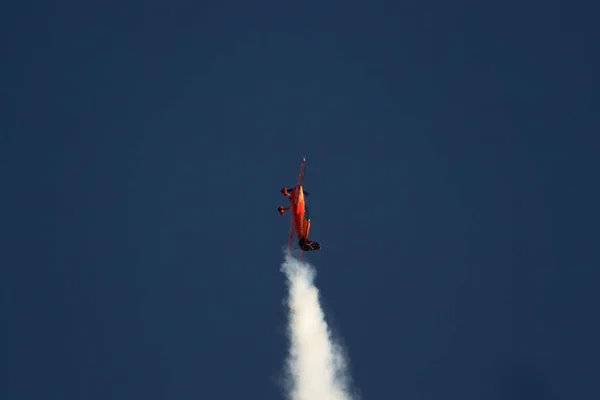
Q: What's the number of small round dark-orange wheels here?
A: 2